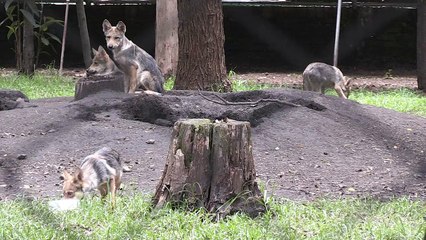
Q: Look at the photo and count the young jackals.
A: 4